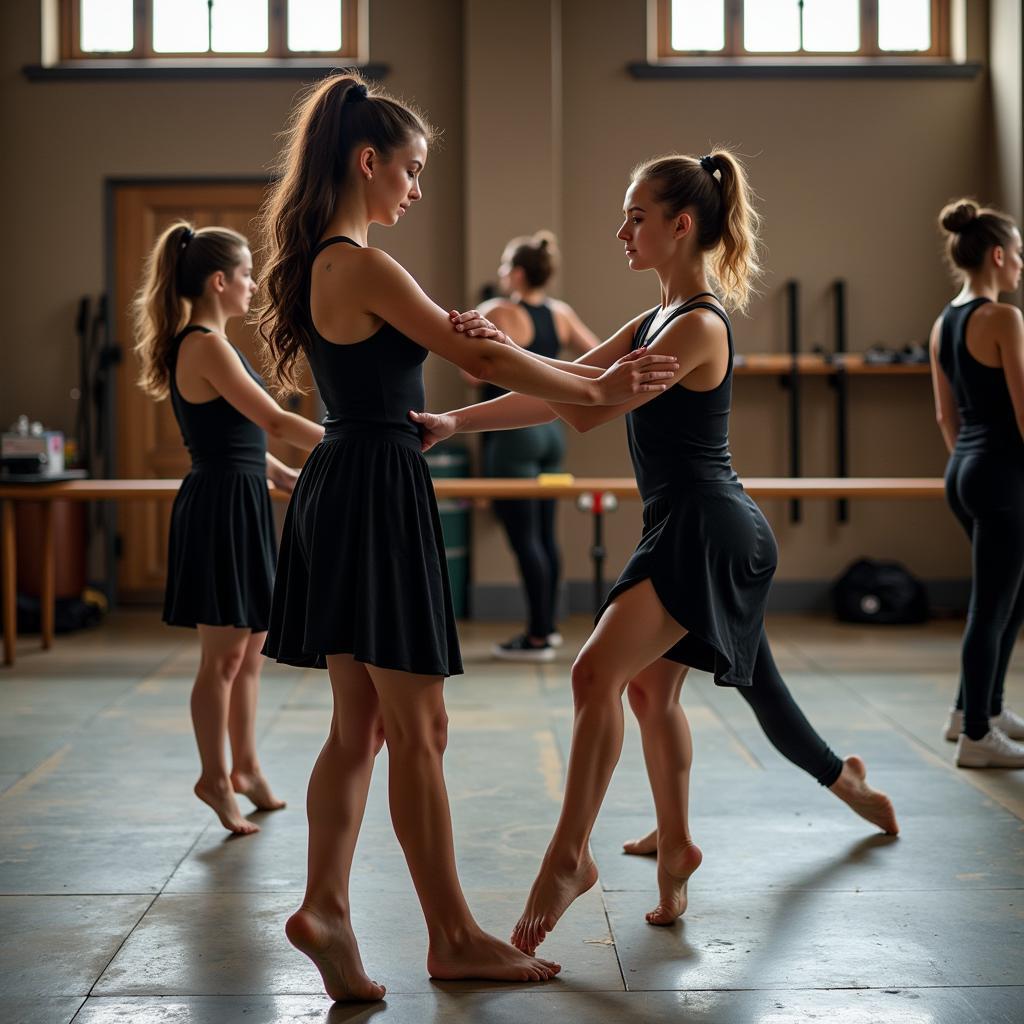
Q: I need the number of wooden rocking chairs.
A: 0